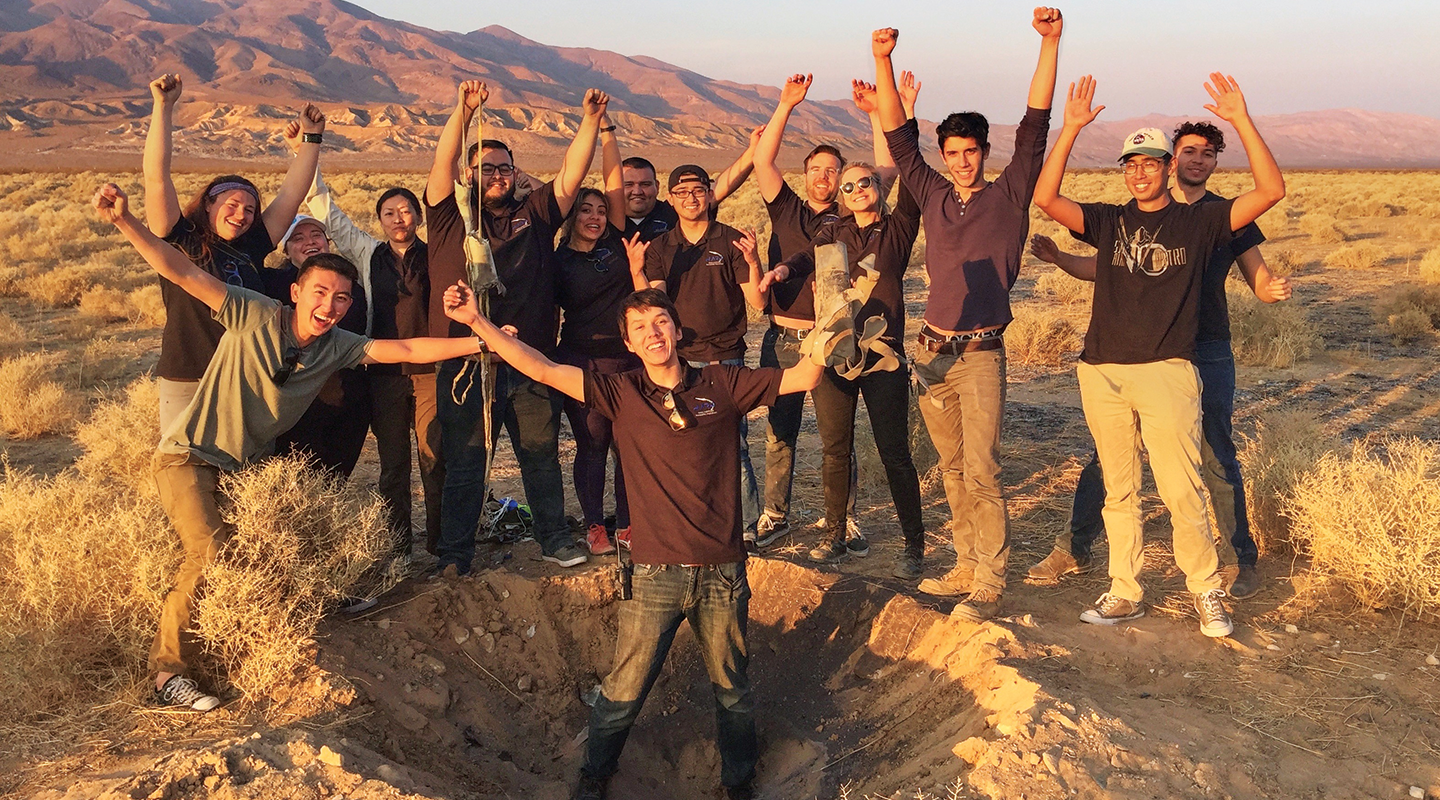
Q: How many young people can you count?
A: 14